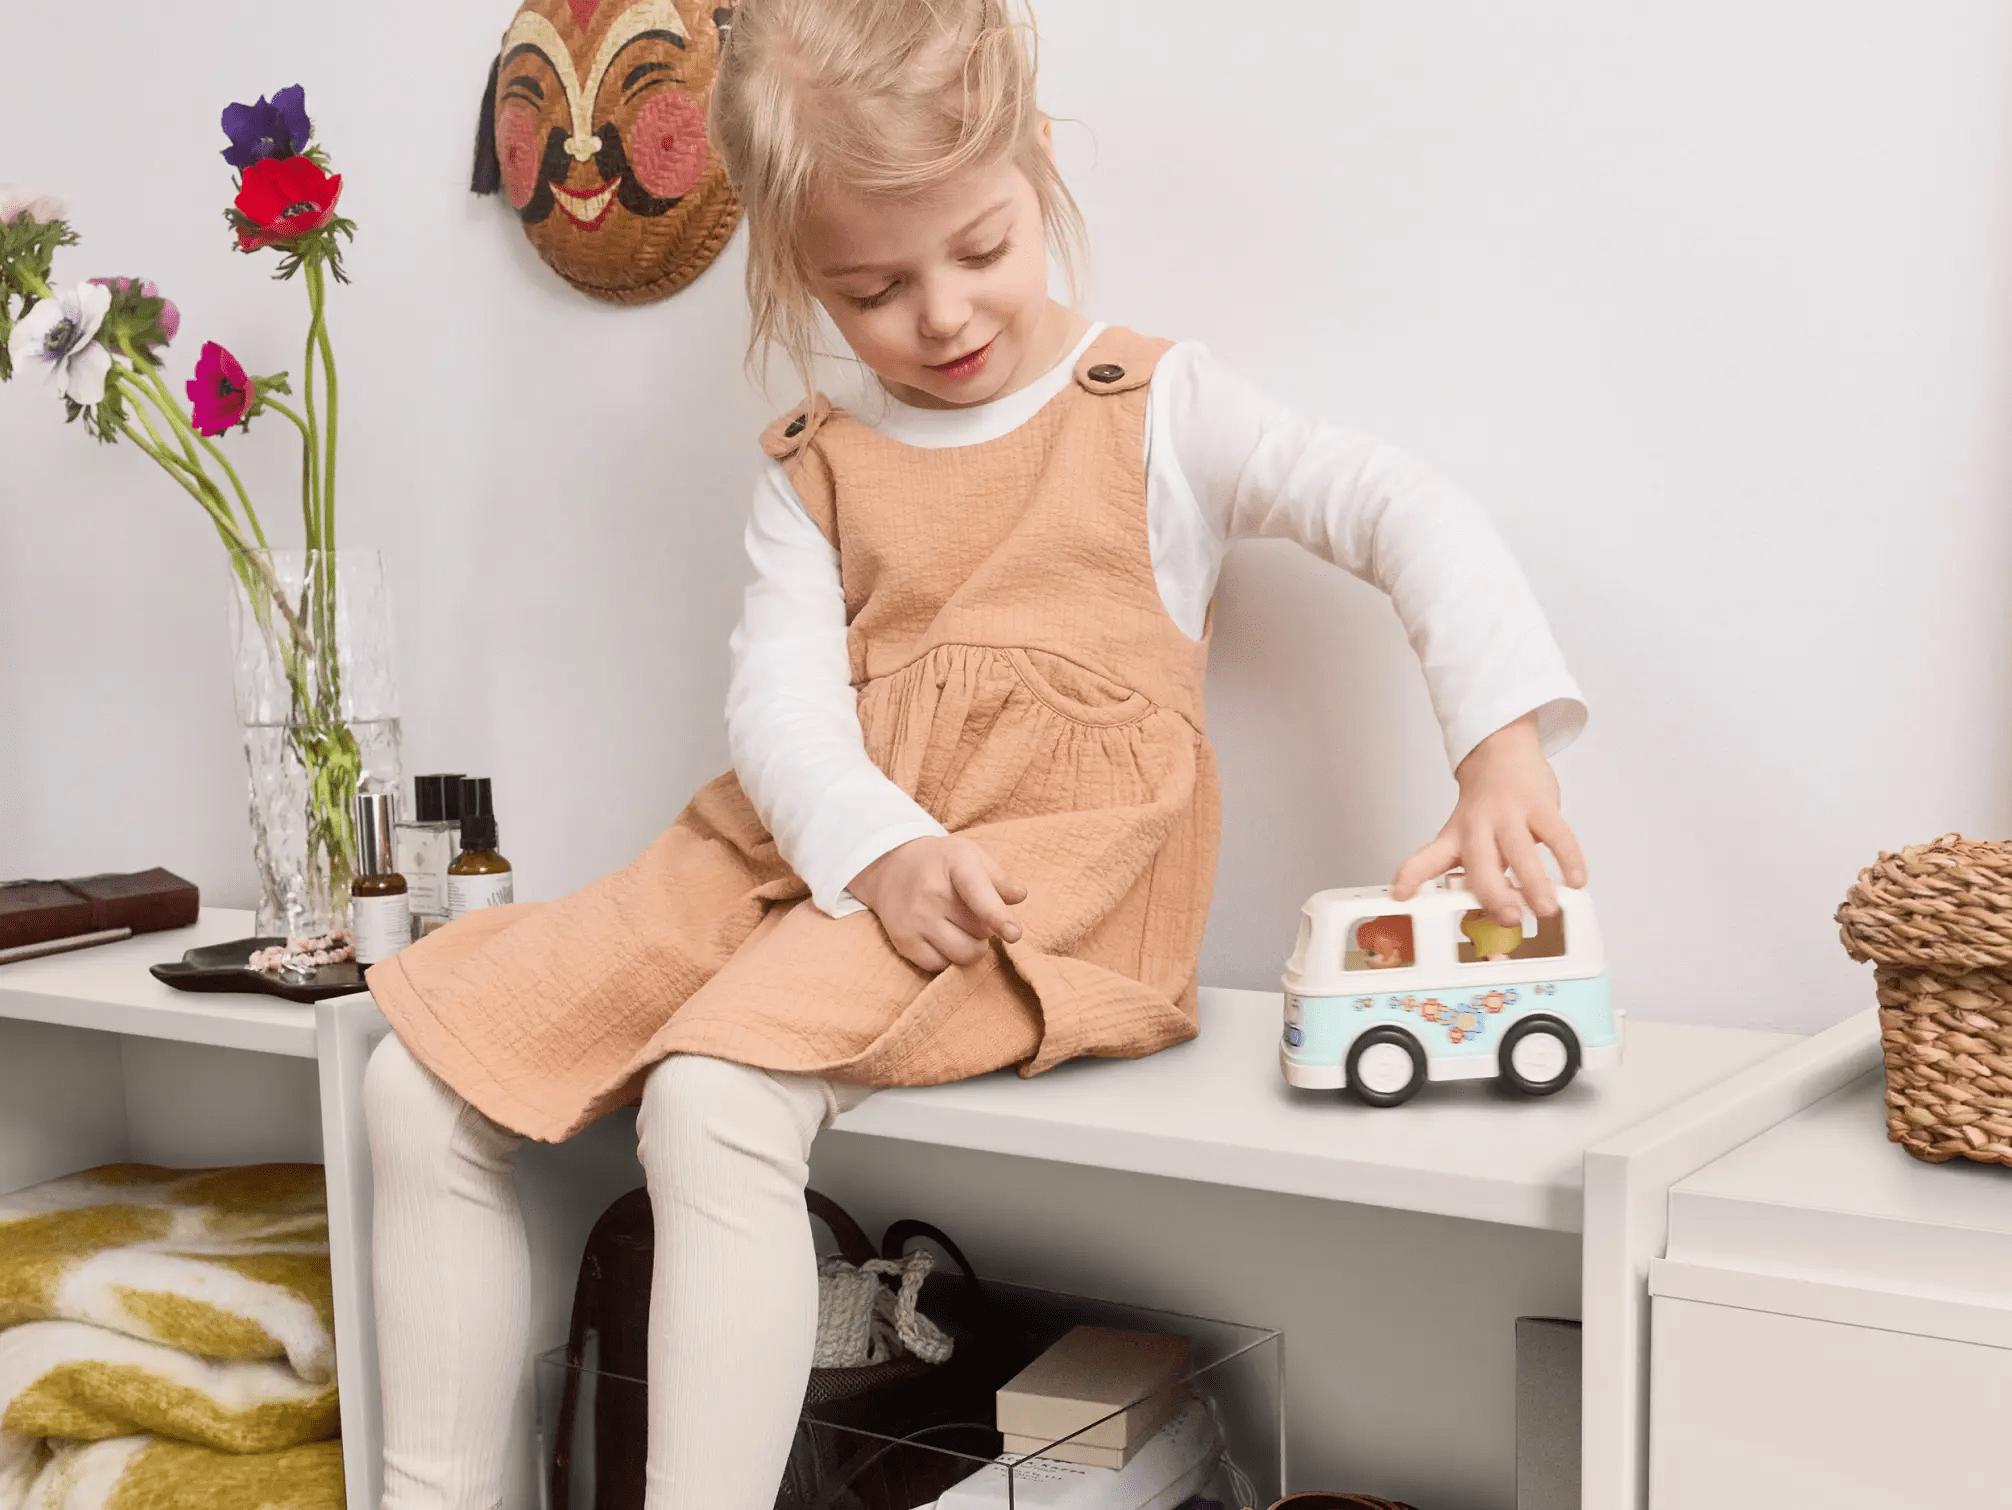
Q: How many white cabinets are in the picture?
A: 3